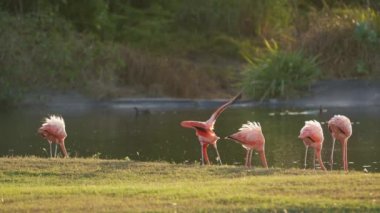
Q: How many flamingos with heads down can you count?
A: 5